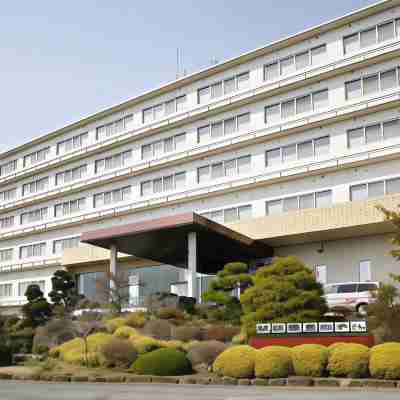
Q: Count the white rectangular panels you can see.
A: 7